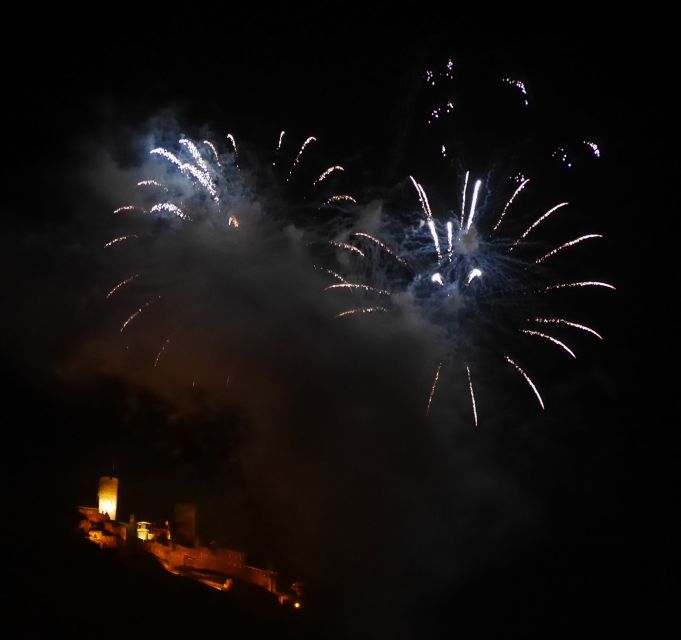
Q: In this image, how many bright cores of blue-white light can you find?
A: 2